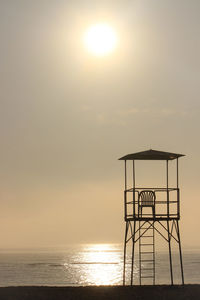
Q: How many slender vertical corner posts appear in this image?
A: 4